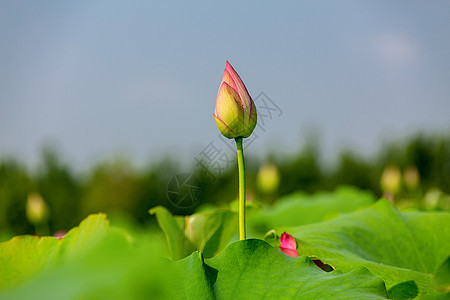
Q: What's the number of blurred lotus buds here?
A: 4